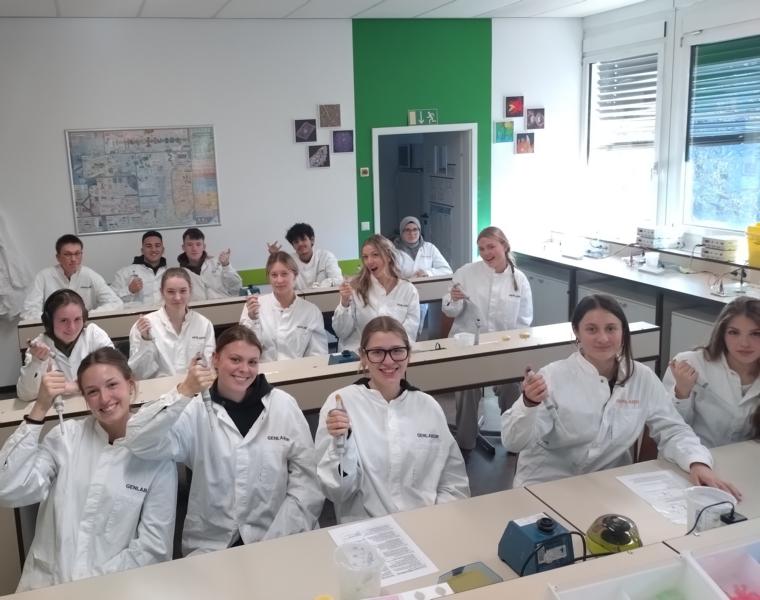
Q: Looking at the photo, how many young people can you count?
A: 15